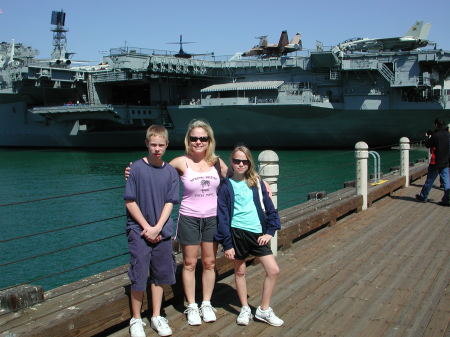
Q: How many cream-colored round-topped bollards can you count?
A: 3